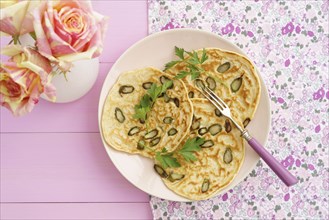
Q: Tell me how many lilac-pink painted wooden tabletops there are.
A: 1